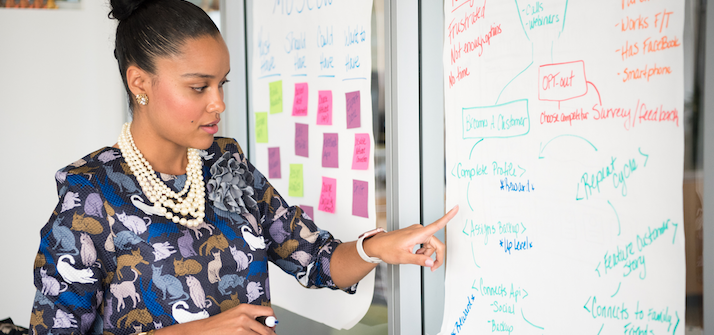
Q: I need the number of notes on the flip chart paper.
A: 13